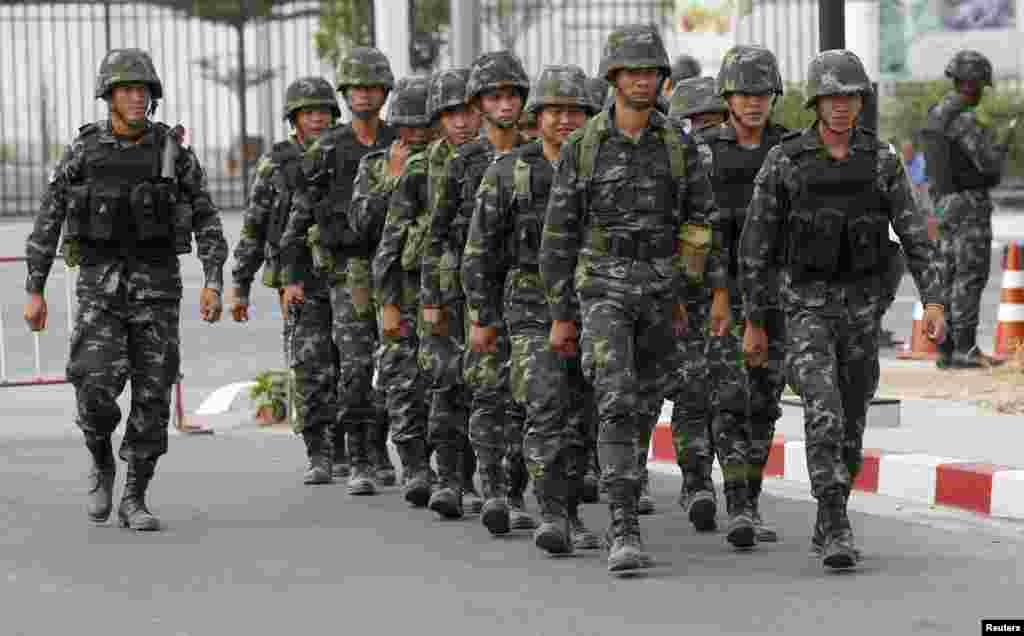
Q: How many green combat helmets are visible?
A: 14